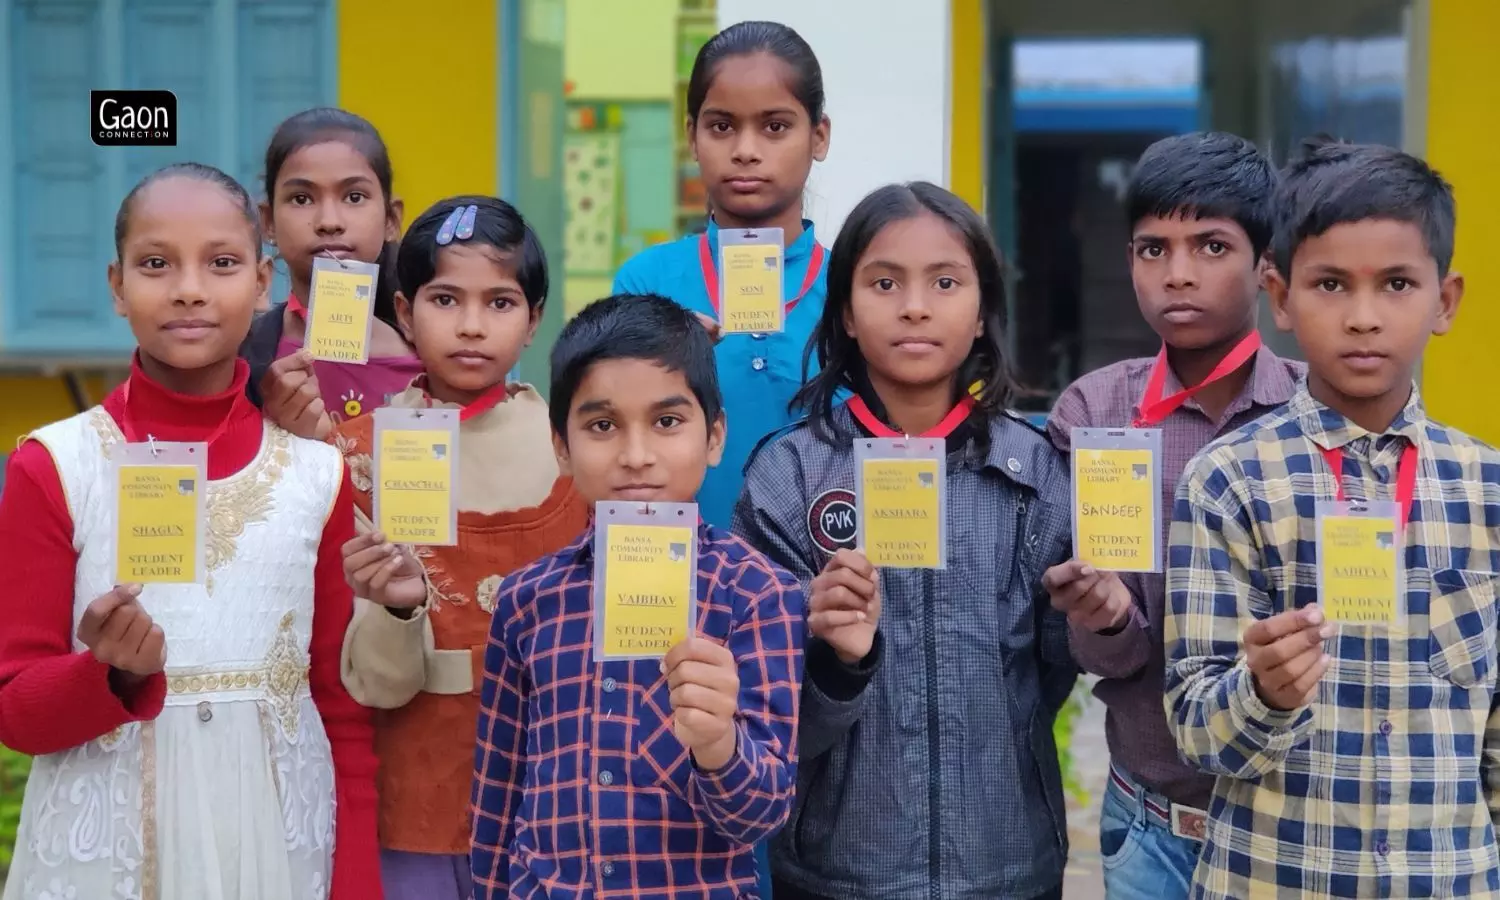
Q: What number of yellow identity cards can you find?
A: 8